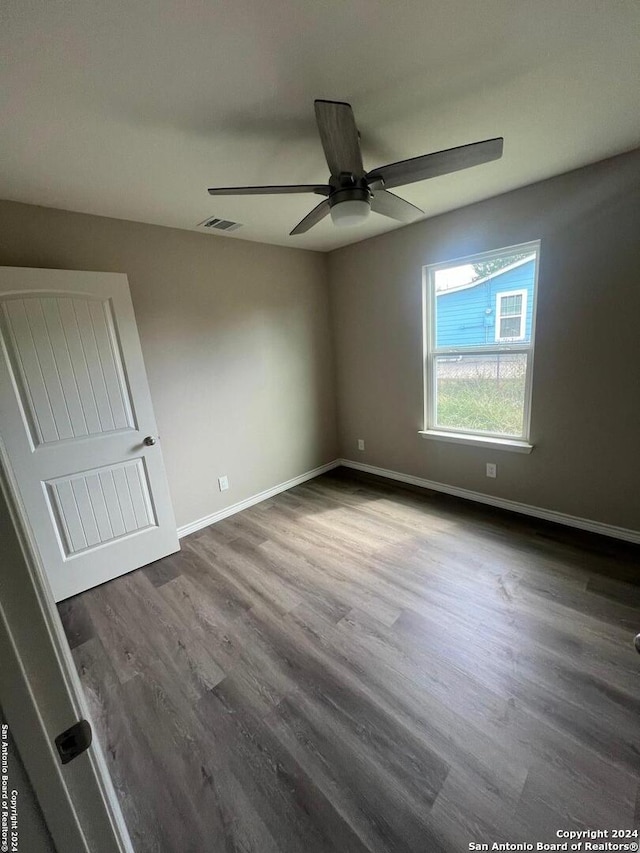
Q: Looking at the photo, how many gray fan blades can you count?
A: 5